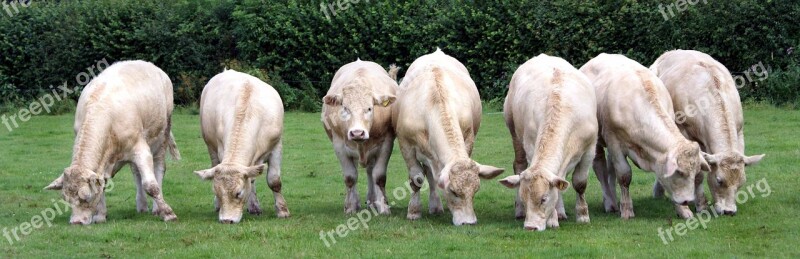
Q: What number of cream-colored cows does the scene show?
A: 7